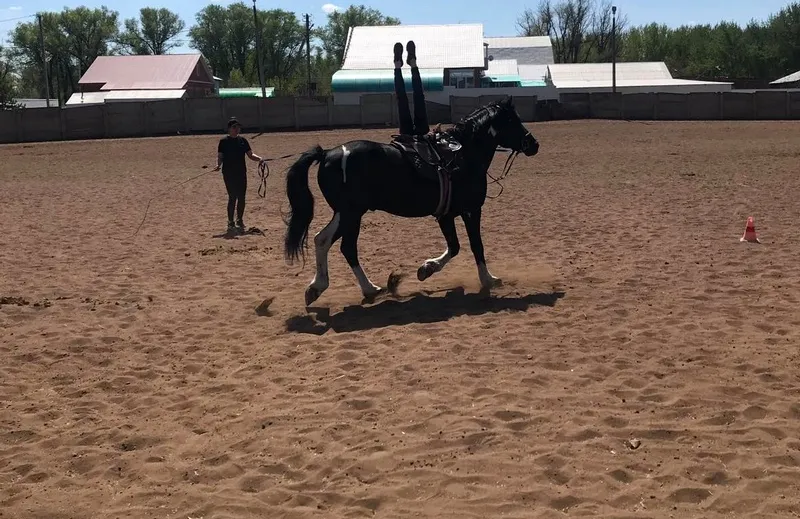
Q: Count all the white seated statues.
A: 0